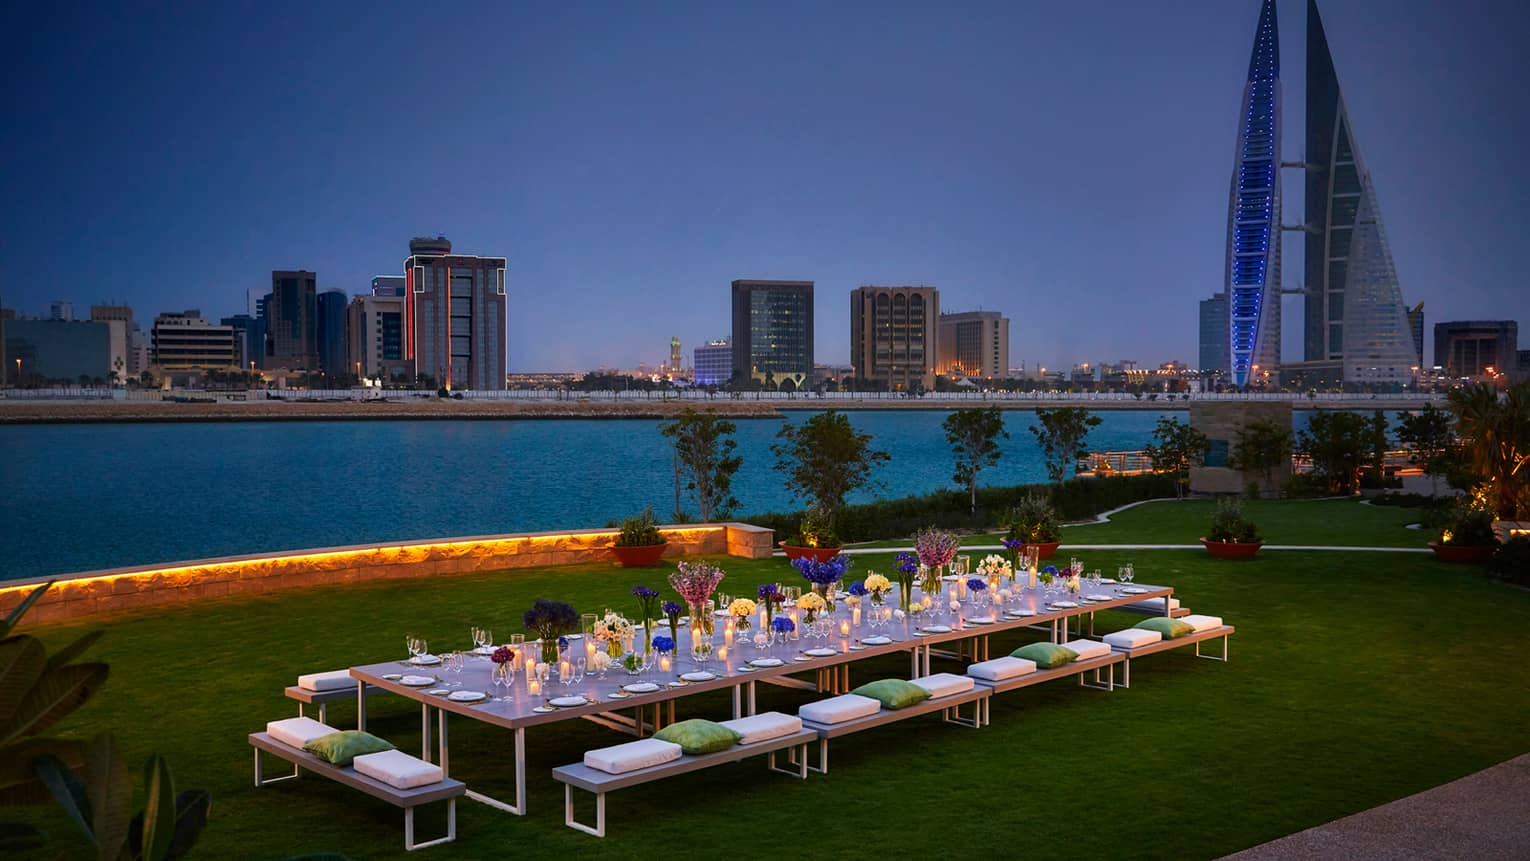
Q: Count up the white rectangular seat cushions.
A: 12